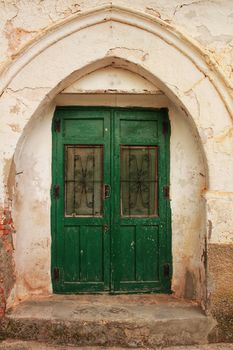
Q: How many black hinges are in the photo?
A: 6